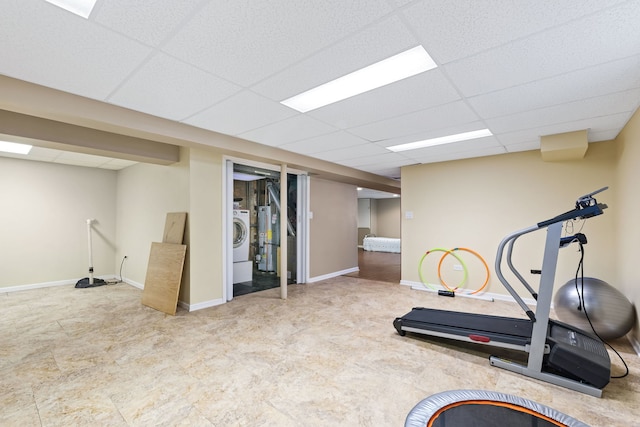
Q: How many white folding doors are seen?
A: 2